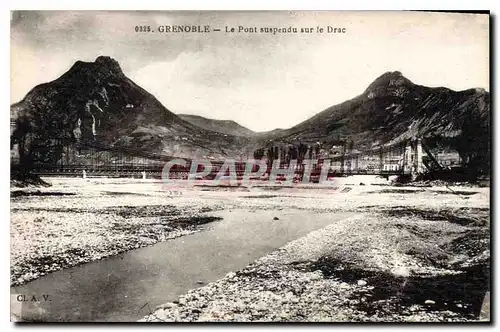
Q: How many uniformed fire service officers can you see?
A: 0